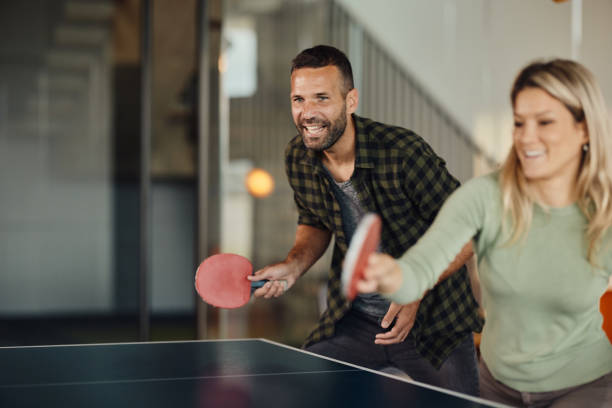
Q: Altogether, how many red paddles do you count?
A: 2